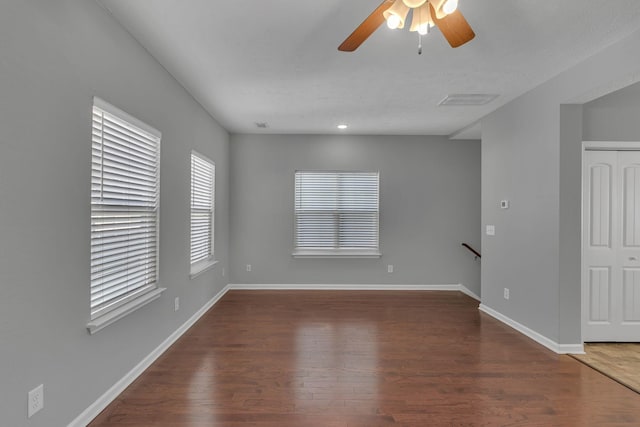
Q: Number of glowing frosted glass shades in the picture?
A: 3